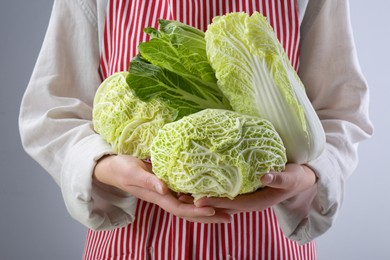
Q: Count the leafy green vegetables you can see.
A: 4